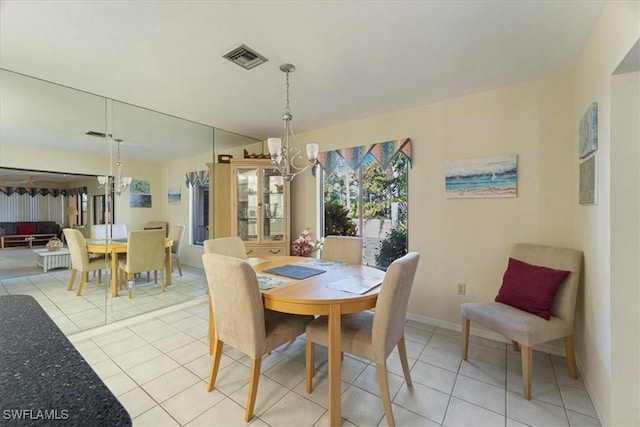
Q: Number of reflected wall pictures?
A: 3